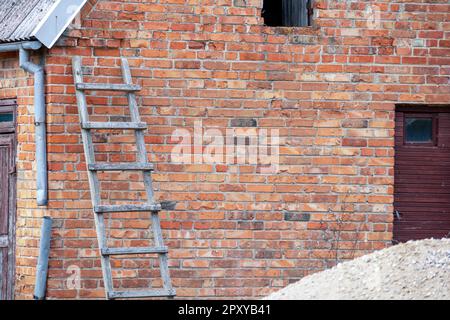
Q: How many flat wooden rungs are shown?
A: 6